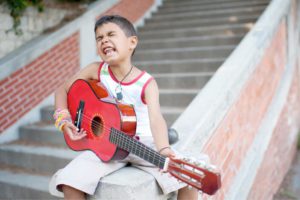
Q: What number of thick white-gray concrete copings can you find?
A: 2